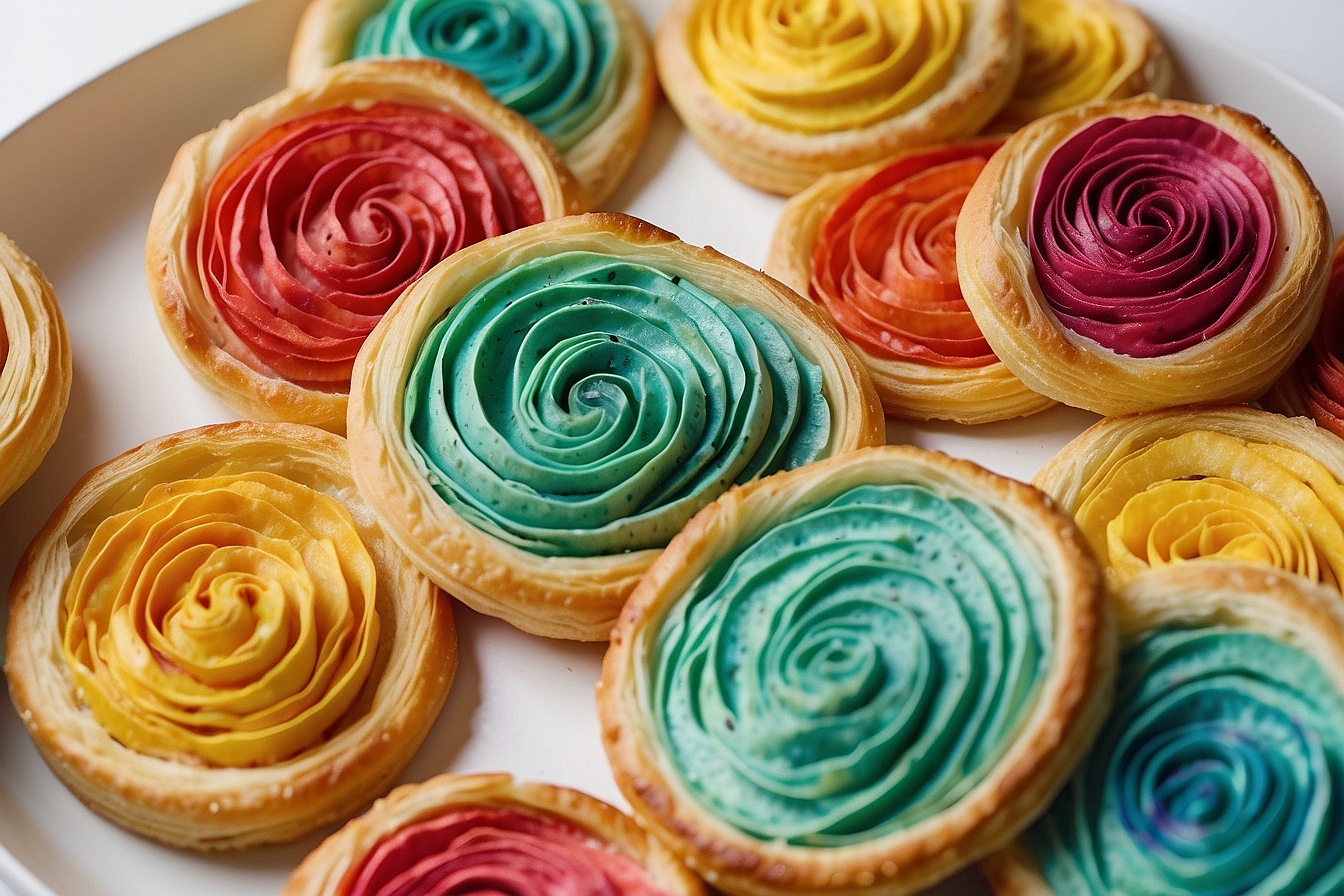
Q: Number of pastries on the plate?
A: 14